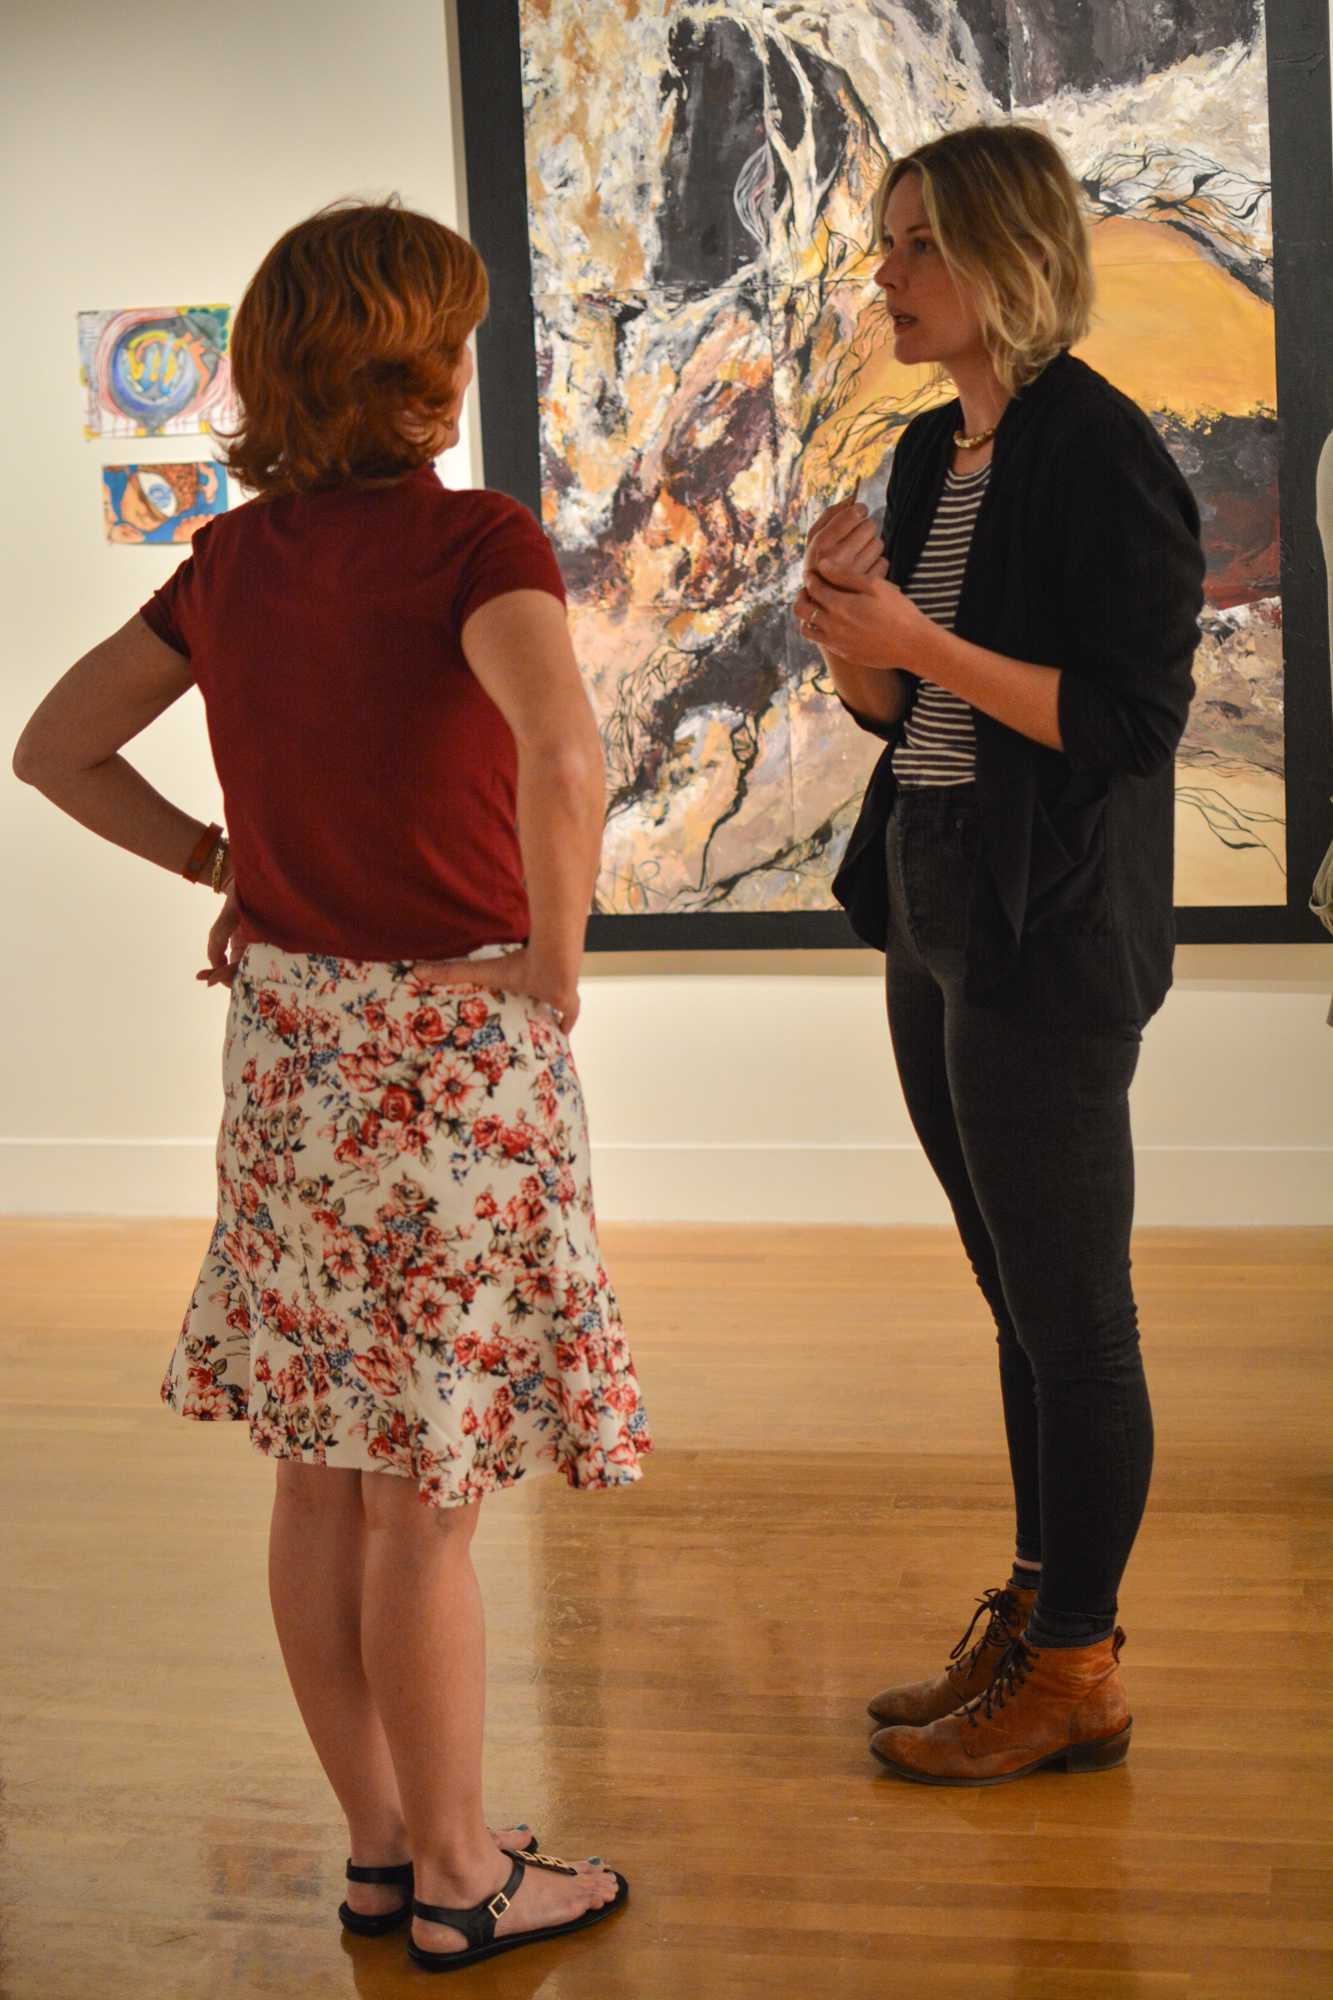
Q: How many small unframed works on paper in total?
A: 2